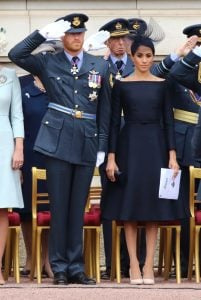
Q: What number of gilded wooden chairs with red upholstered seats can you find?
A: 4